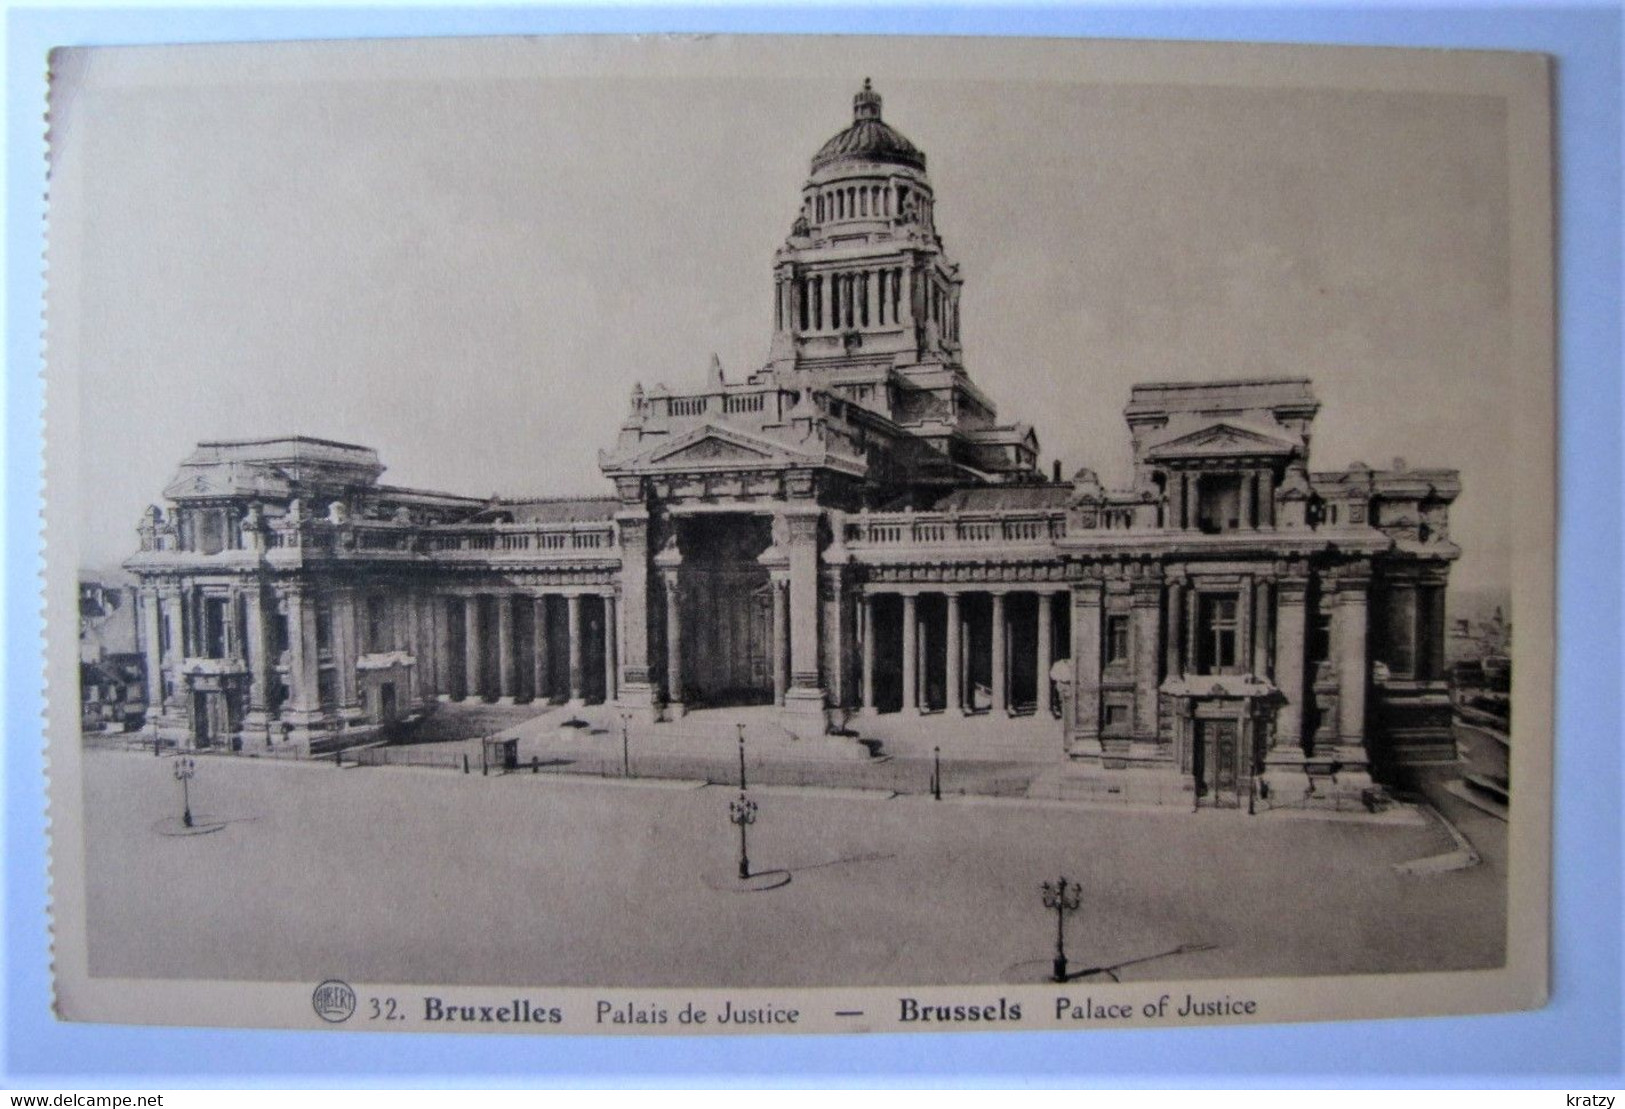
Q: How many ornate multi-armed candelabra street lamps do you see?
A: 3